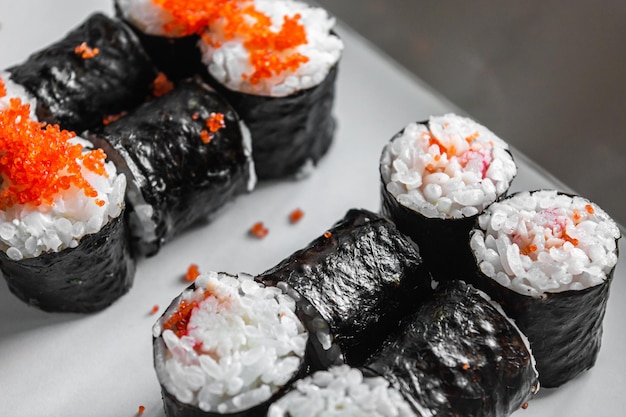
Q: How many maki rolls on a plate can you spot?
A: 12